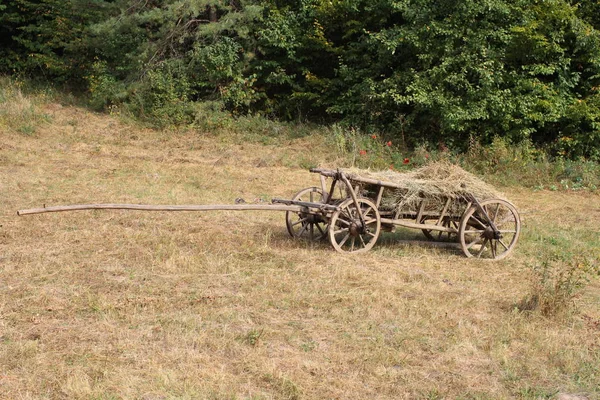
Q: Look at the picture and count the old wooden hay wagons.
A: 1